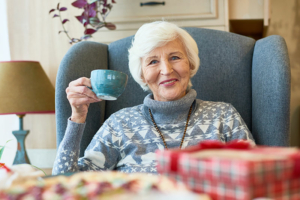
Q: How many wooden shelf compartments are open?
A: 1